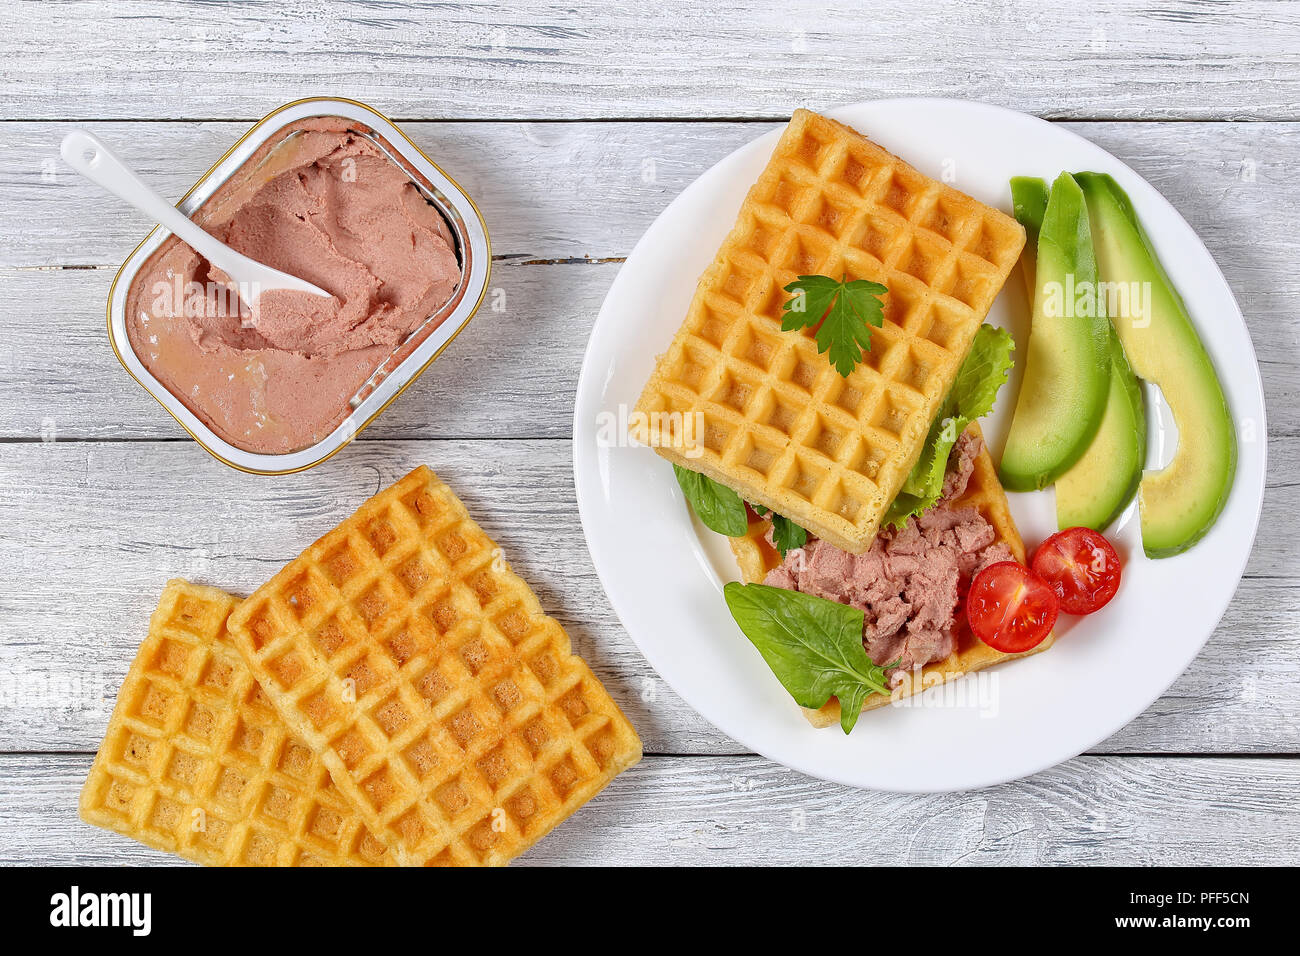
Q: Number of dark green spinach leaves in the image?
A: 2